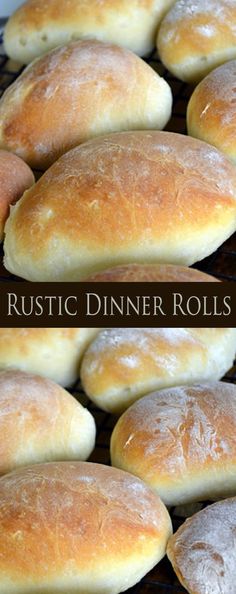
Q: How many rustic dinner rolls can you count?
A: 13